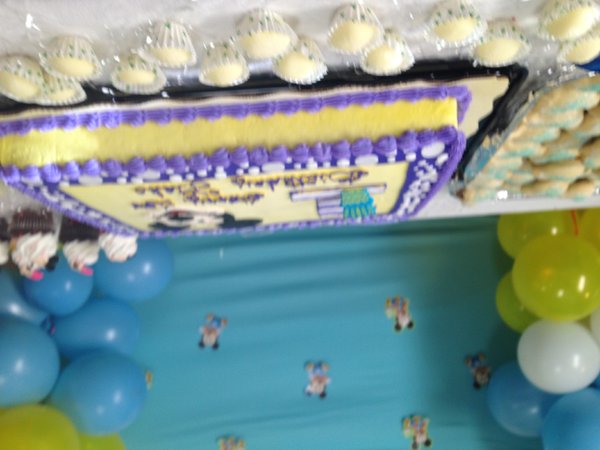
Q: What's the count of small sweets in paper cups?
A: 14